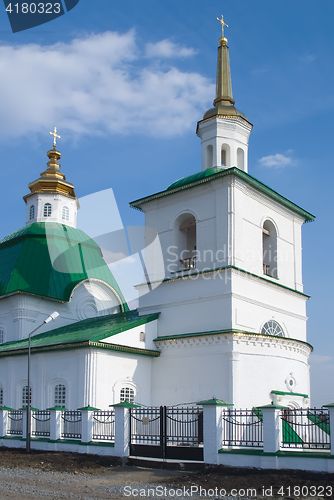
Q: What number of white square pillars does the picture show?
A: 8